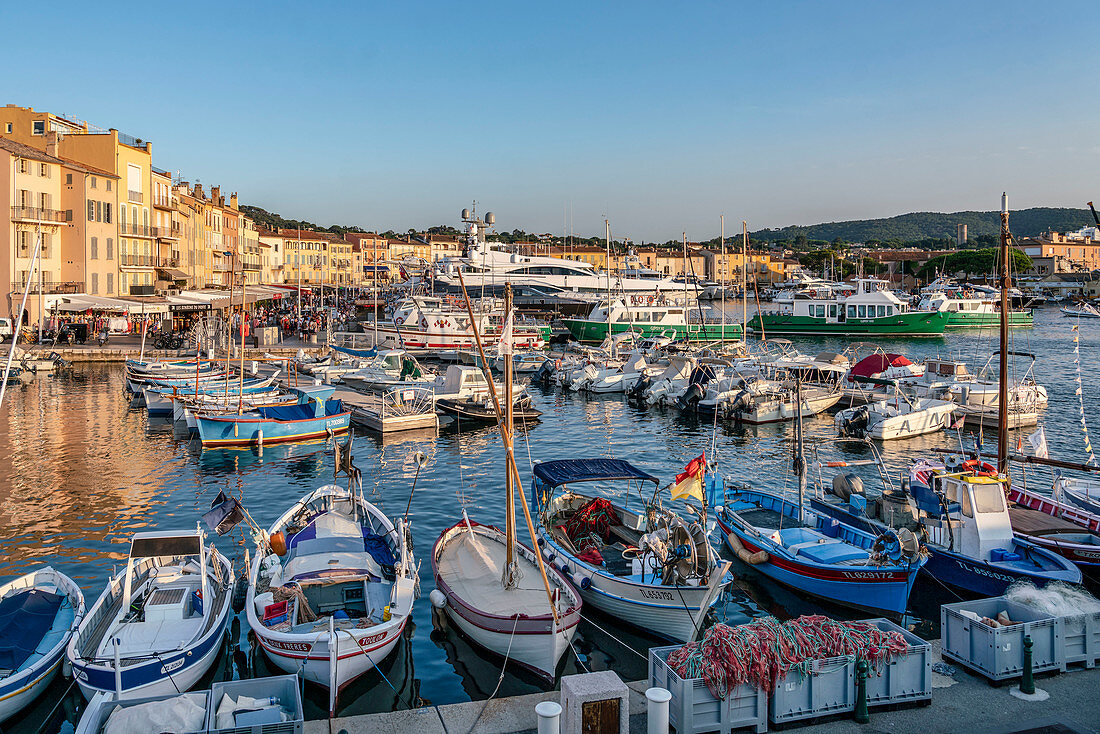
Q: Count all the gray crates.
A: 7